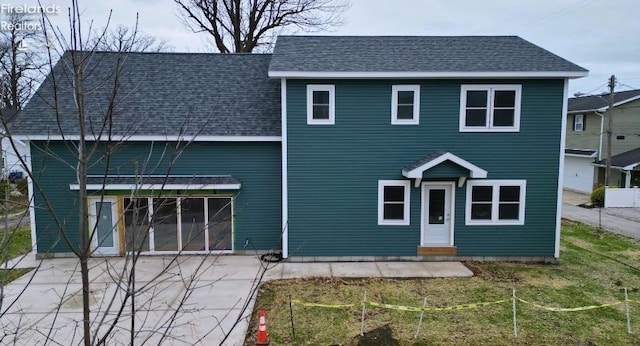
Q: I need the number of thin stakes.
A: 5